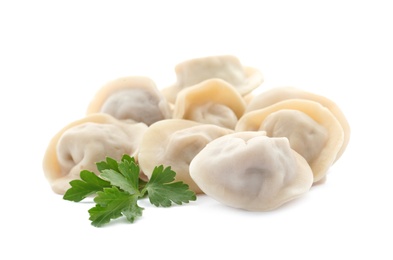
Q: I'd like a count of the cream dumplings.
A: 8